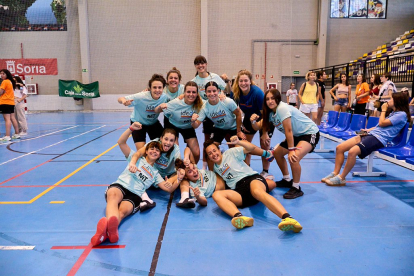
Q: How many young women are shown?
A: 11